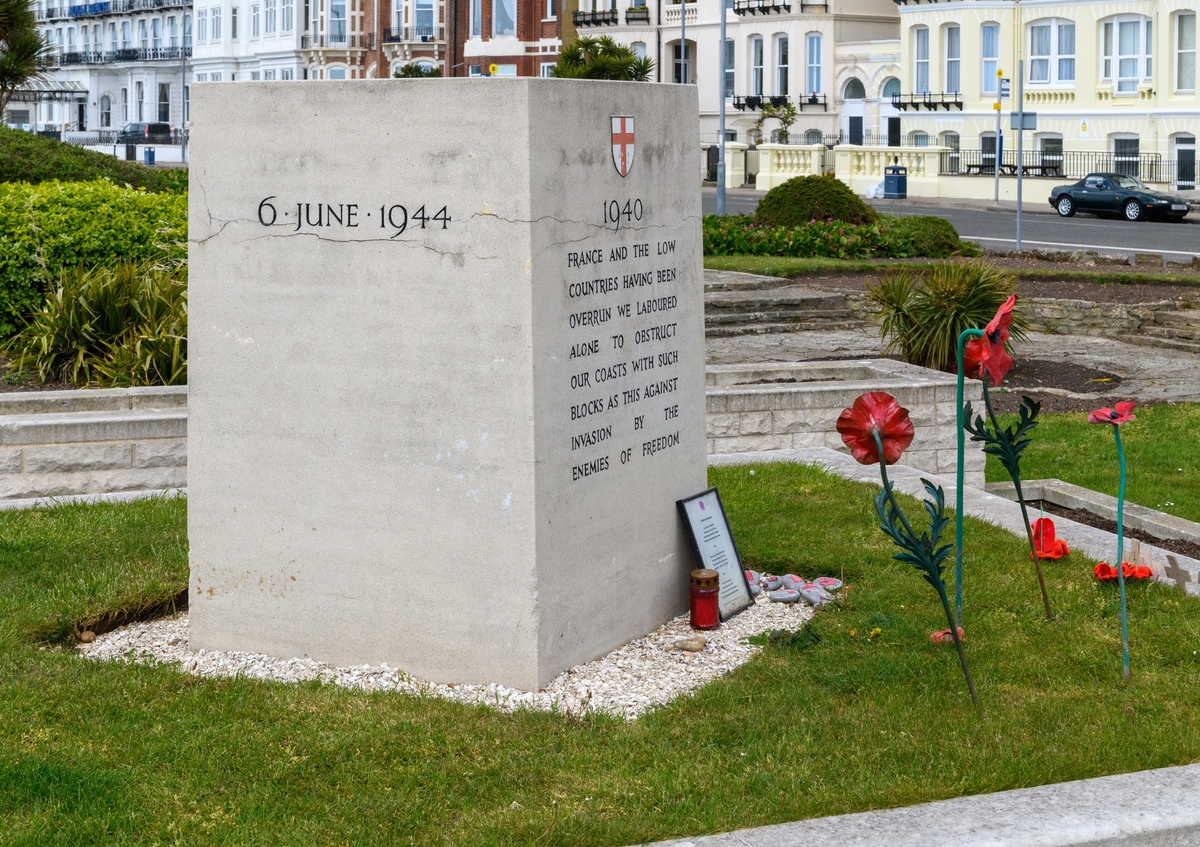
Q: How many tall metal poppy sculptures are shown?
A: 4